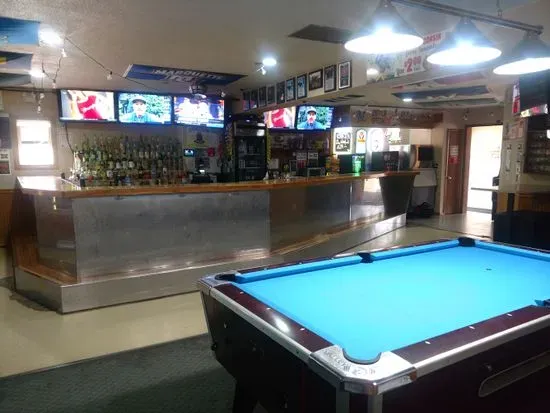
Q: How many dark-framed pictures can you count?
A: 10